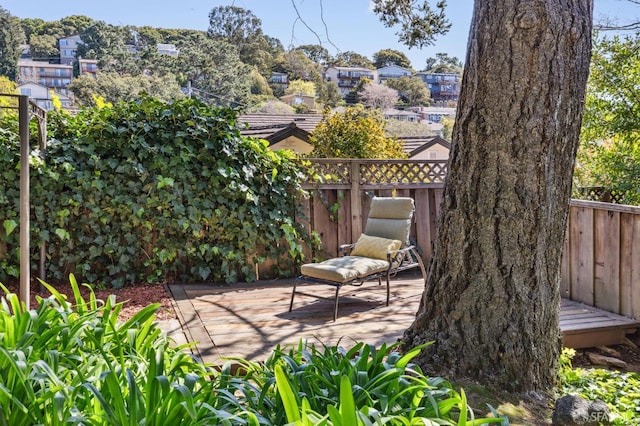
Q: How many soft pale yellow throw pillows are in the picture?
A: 1